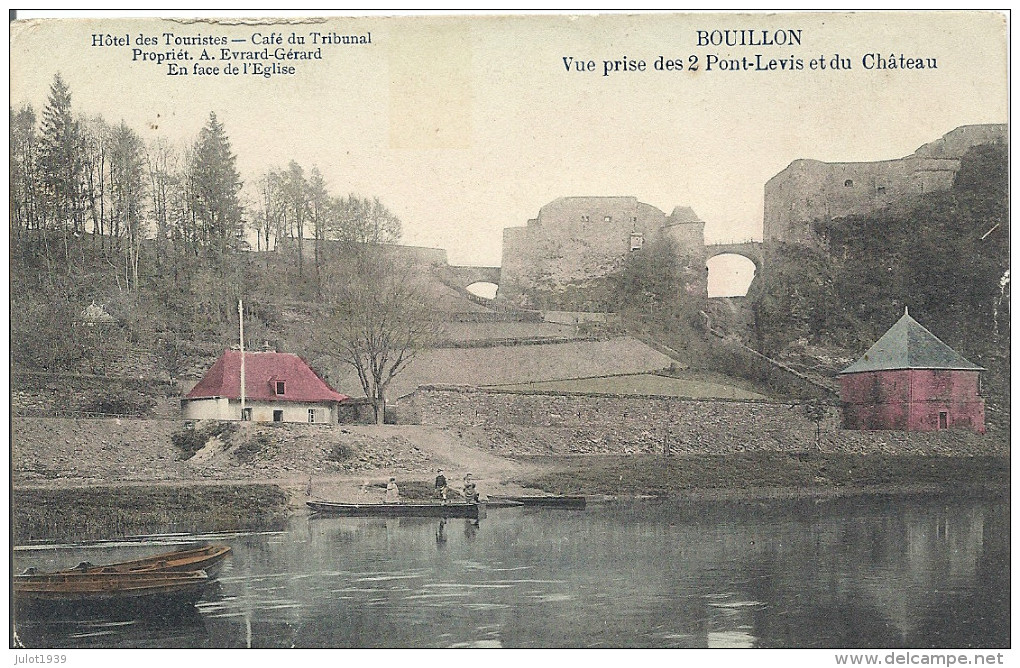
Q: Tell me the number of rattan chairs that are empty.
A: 0